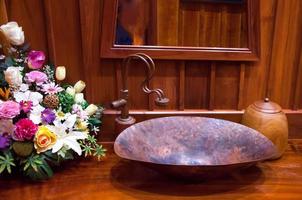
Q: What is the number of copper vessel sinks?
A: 1